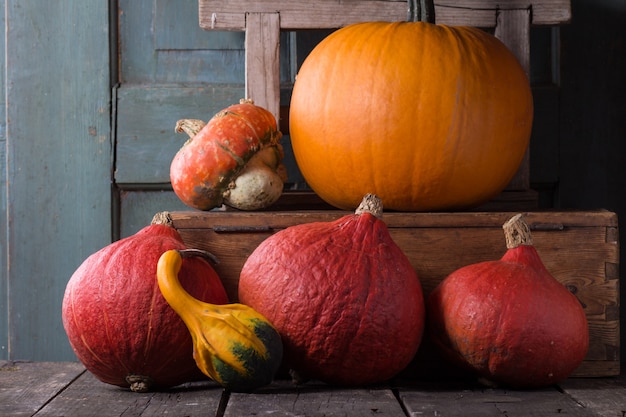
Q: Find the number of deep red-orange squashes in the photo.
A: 3